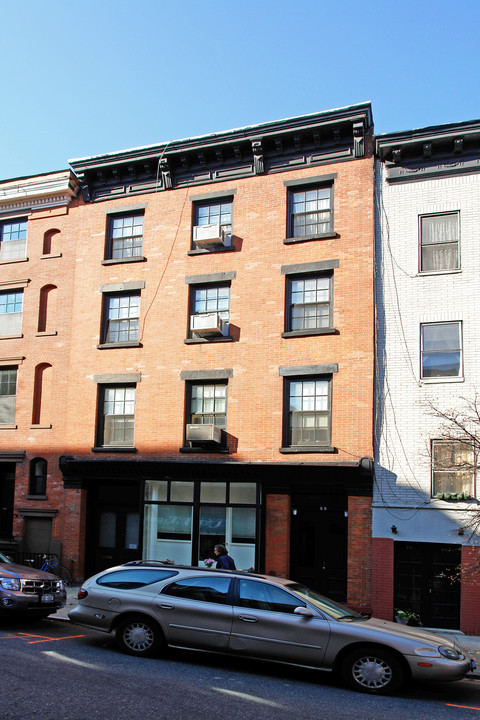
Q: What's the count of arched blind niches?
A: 3